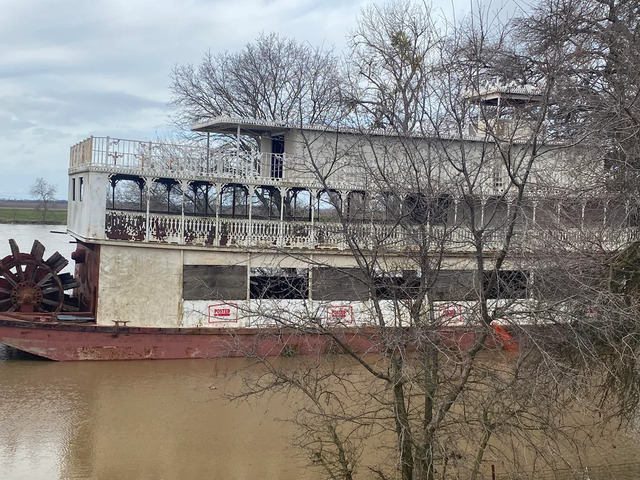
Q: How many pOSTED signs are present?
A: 3